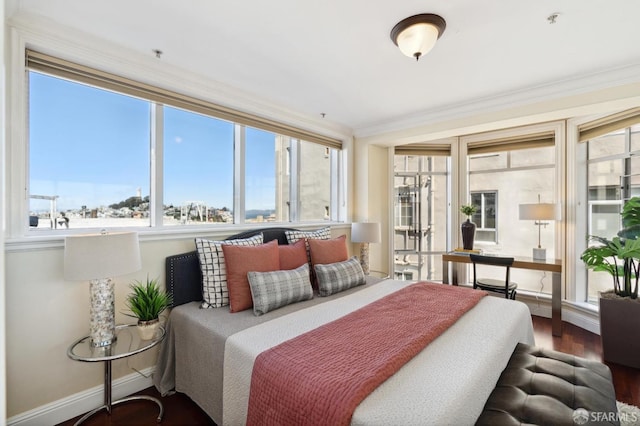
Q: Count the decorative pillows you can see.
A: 7